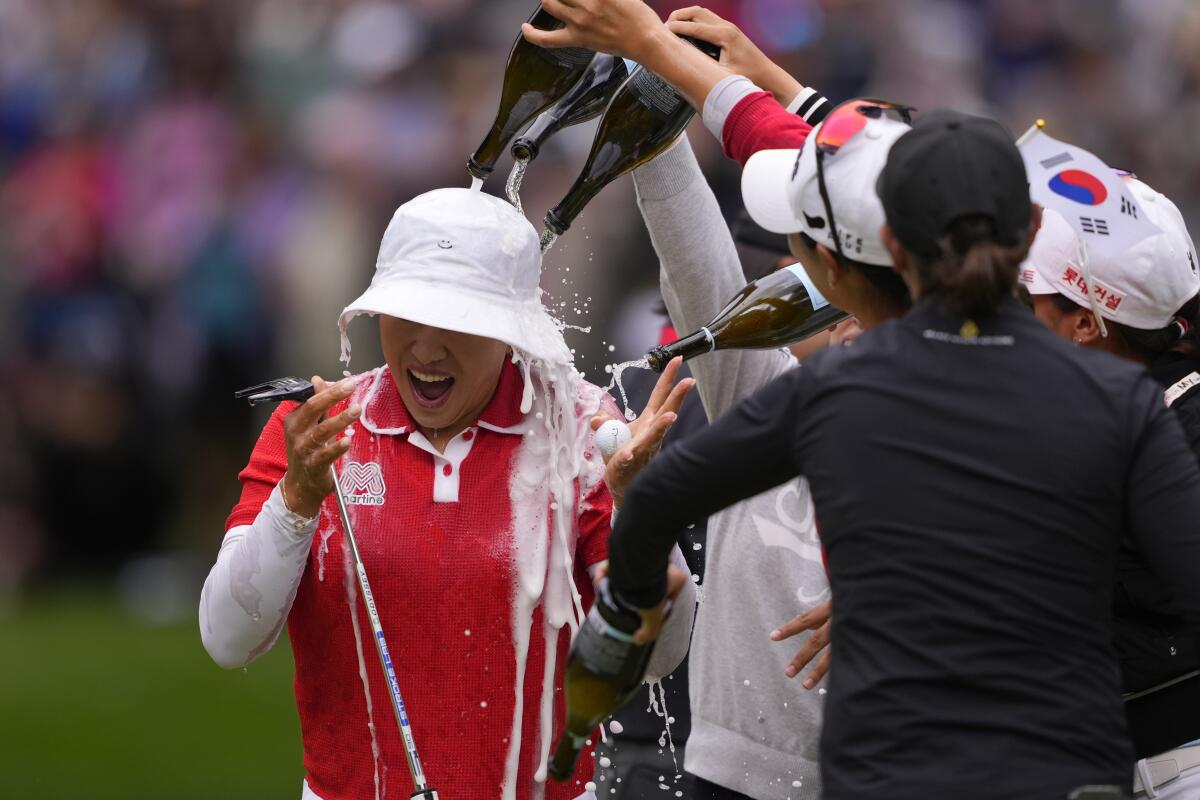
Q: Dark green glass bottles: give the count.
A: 5